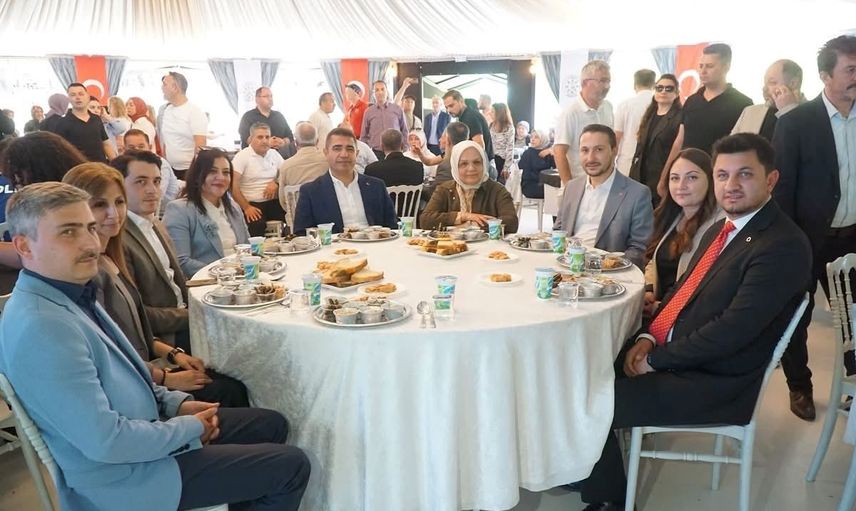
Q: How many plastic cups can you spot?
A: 10